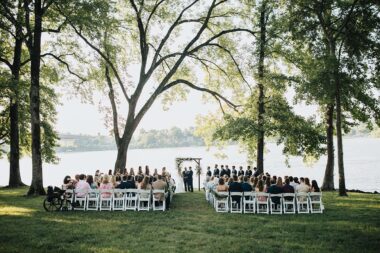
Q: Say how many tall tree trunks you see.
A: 6